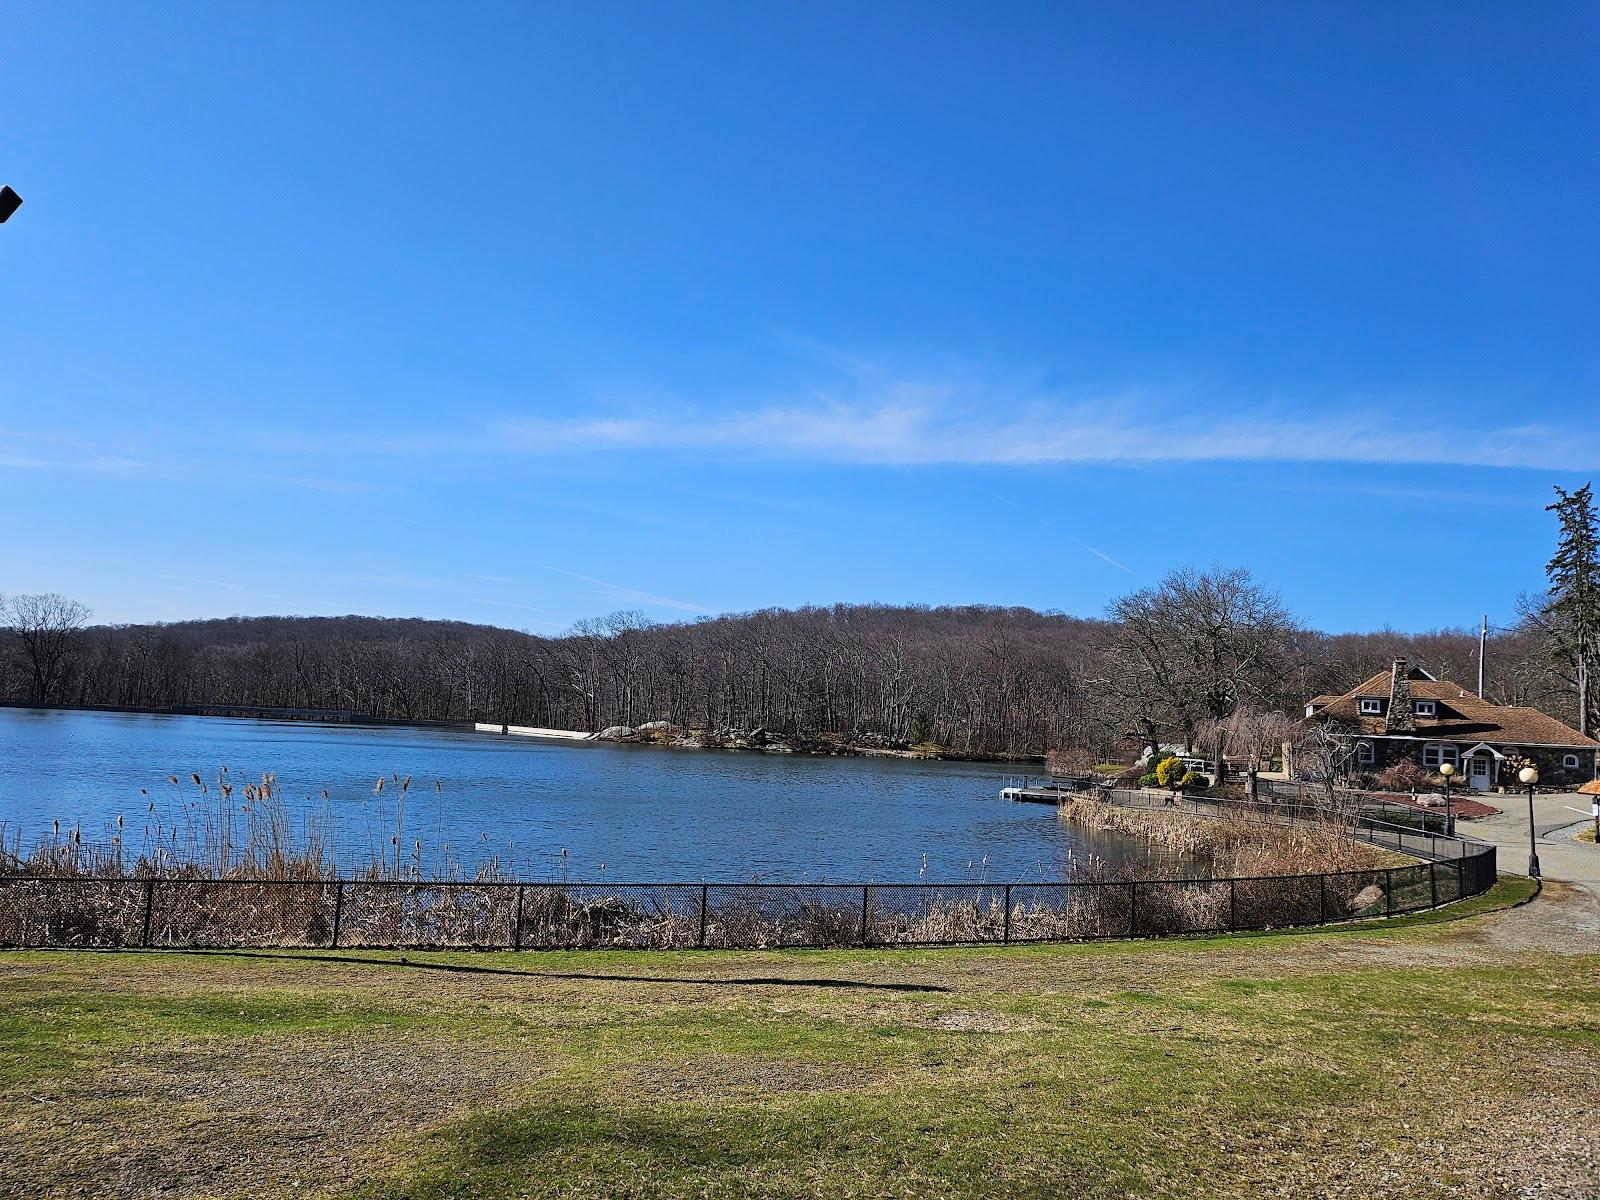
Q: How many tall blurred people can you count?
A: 0